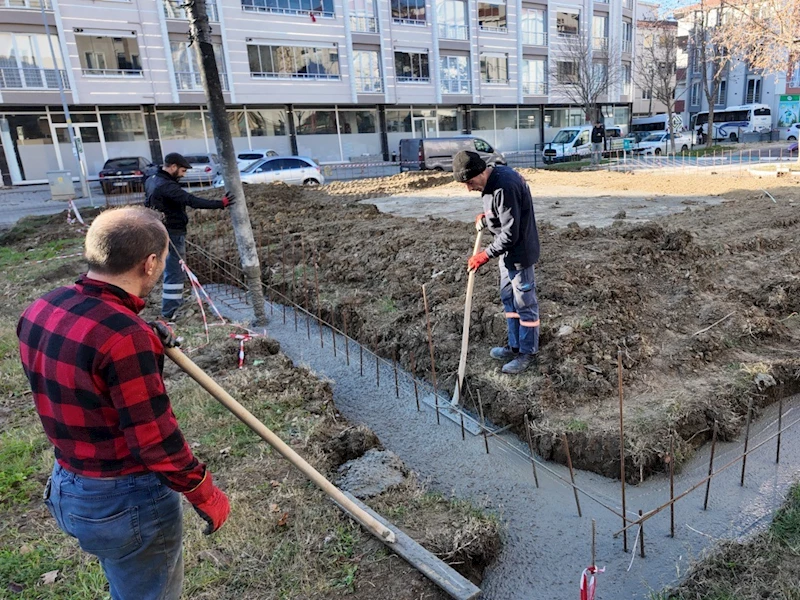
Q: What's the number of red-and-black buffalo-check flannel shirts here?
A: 1